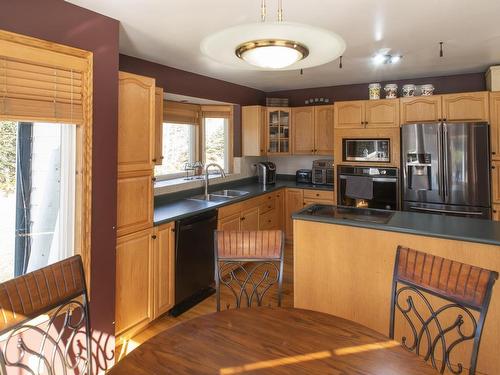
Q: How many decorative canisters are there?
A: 4